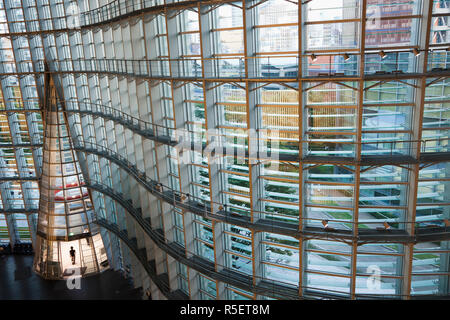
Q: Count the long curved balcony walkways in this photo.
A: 6